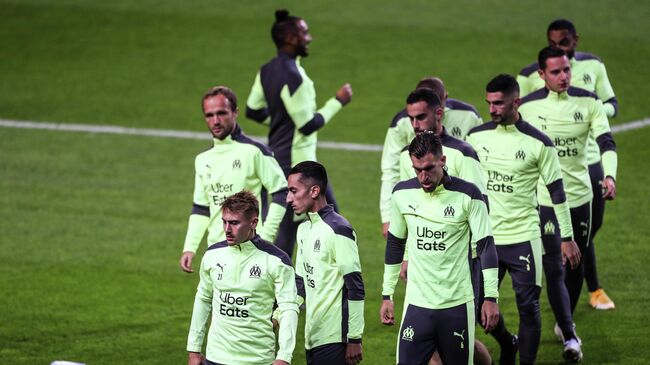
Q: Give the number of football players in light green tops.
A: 10